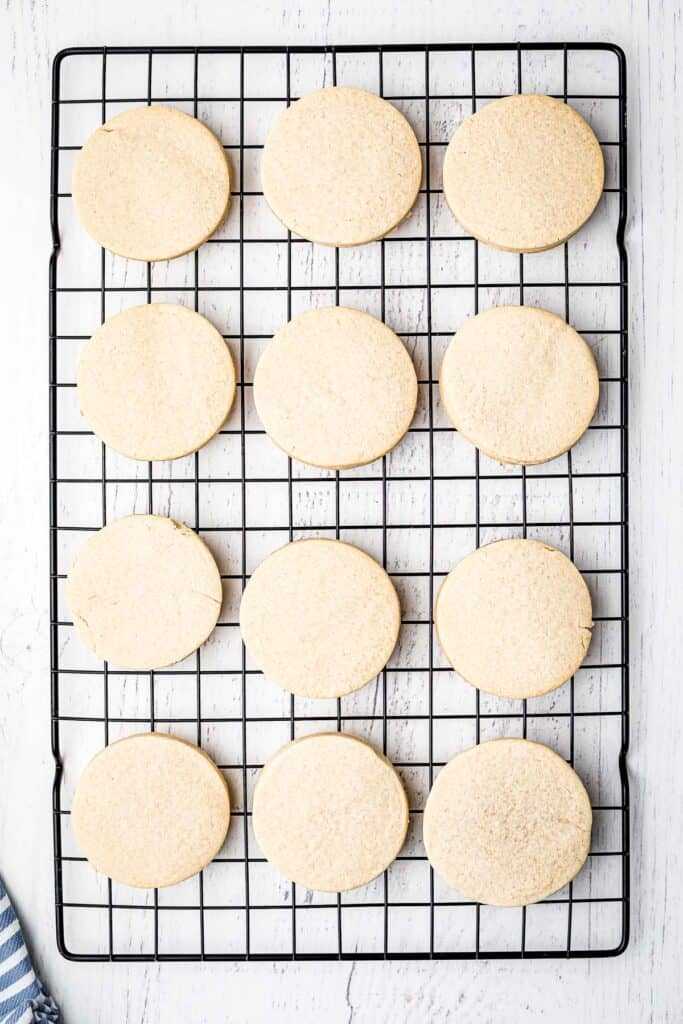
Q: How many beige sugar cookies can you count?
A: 12